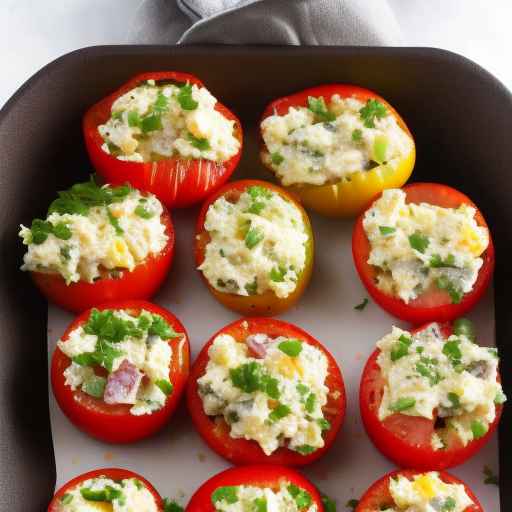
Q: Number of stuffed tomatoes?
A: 11